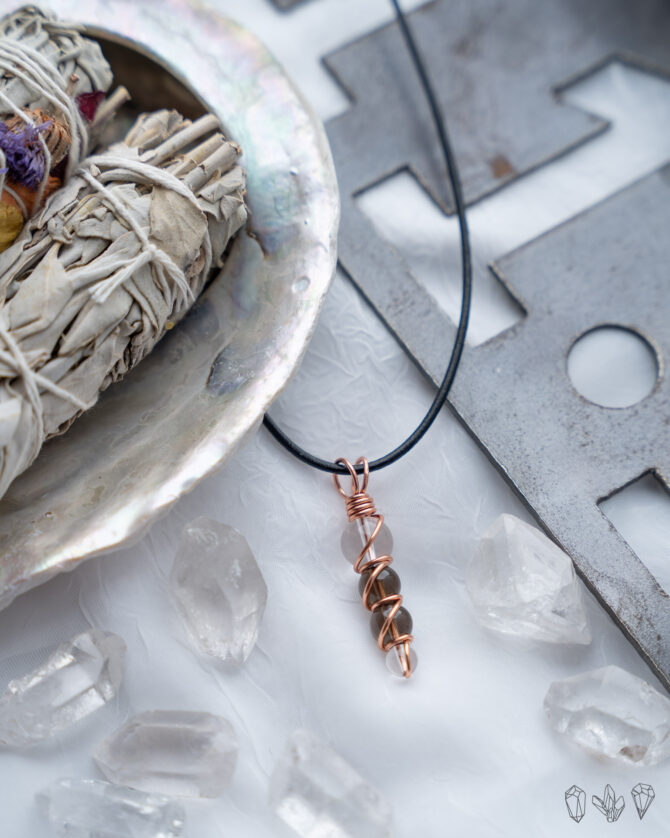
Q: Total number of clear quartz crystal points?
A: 7